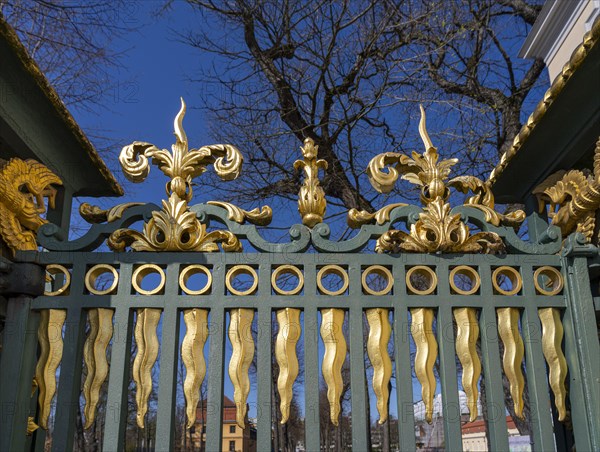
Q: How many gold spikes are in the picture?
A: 12